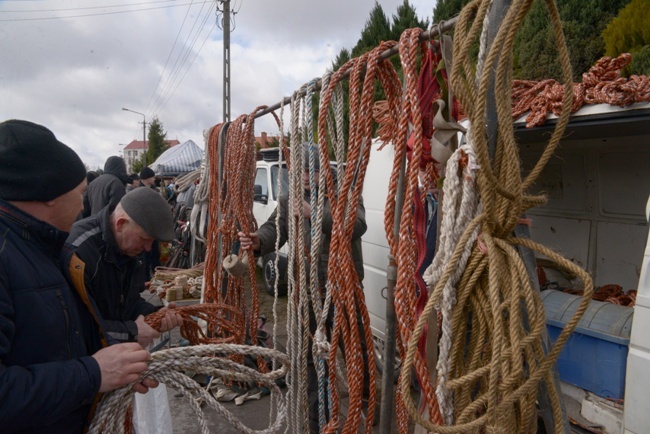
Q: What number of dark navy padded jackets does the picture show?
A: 1